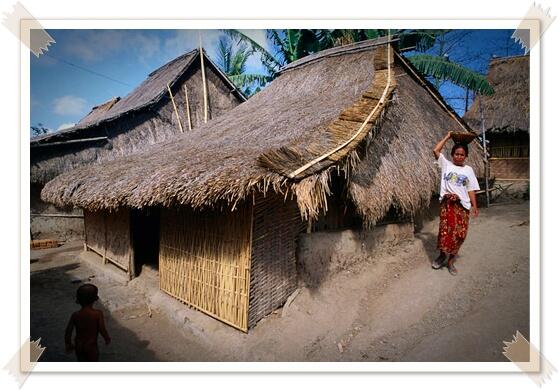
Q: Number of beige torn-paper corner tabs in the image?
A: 4